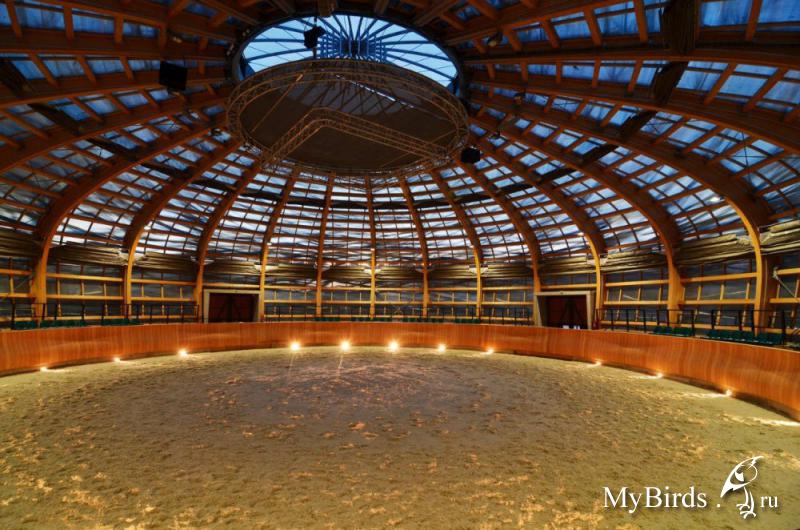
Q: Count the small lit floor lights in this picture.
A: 11